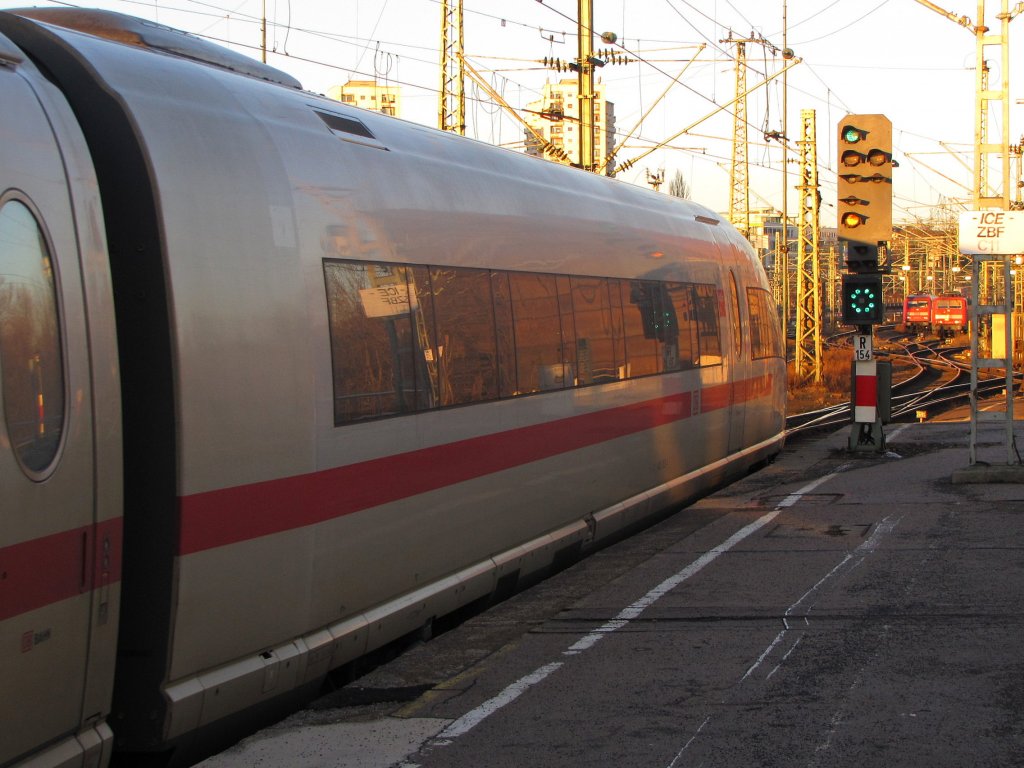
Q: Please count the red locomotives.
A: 2